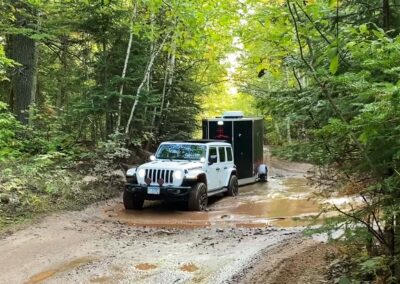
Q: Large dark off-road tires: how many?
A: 3